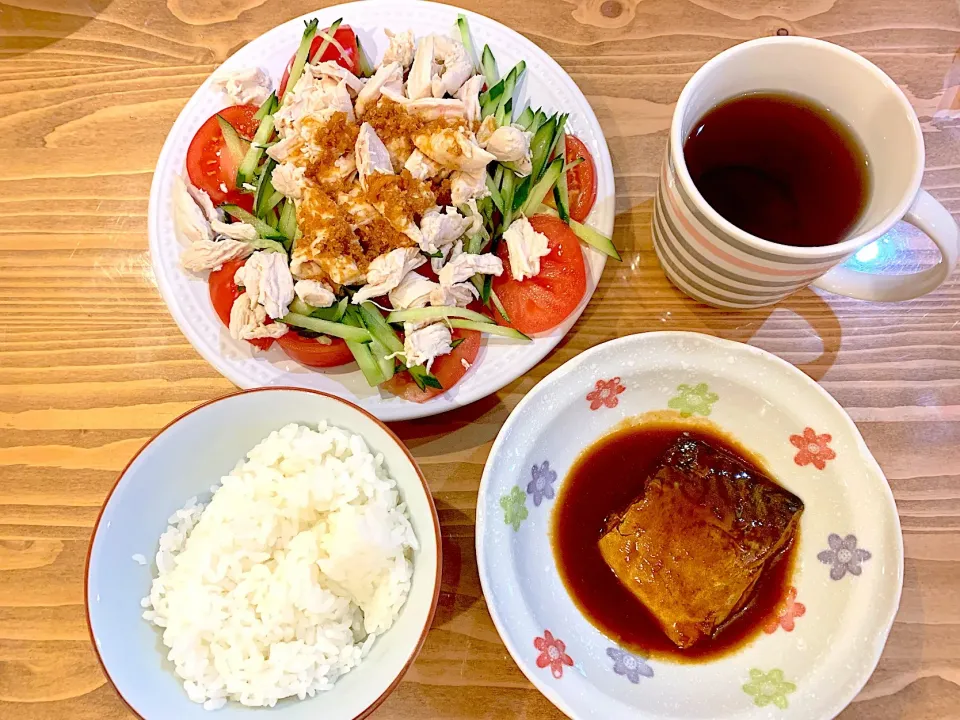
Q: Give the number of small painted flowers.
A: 10